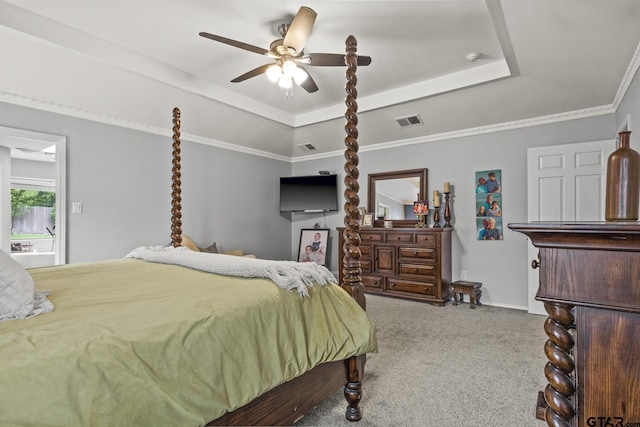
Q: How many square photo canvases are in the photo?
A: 3